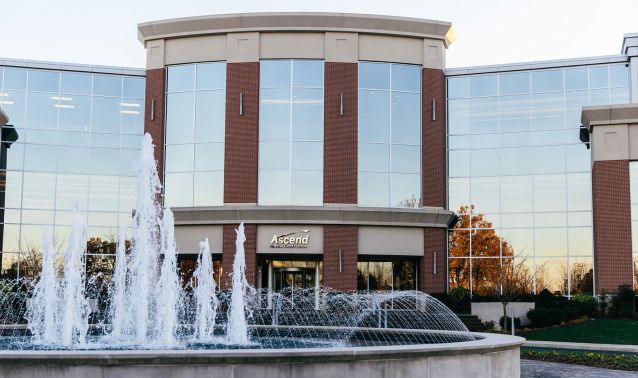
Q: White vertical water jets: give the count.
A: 7